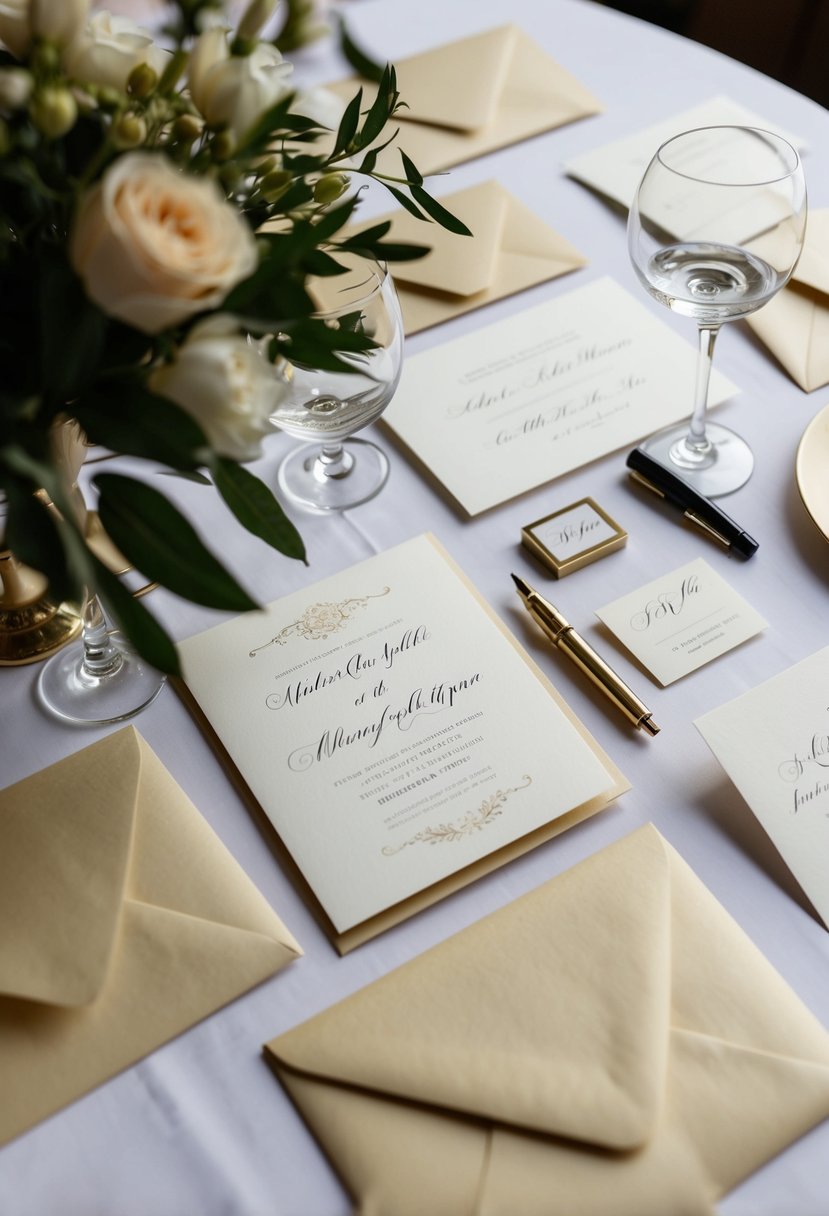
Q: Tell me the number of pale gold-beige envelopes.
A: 5